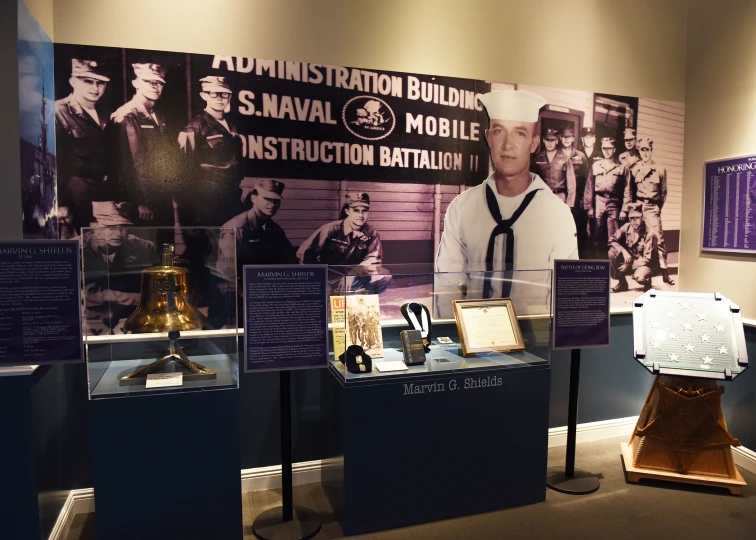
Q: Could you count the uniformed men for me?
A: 14